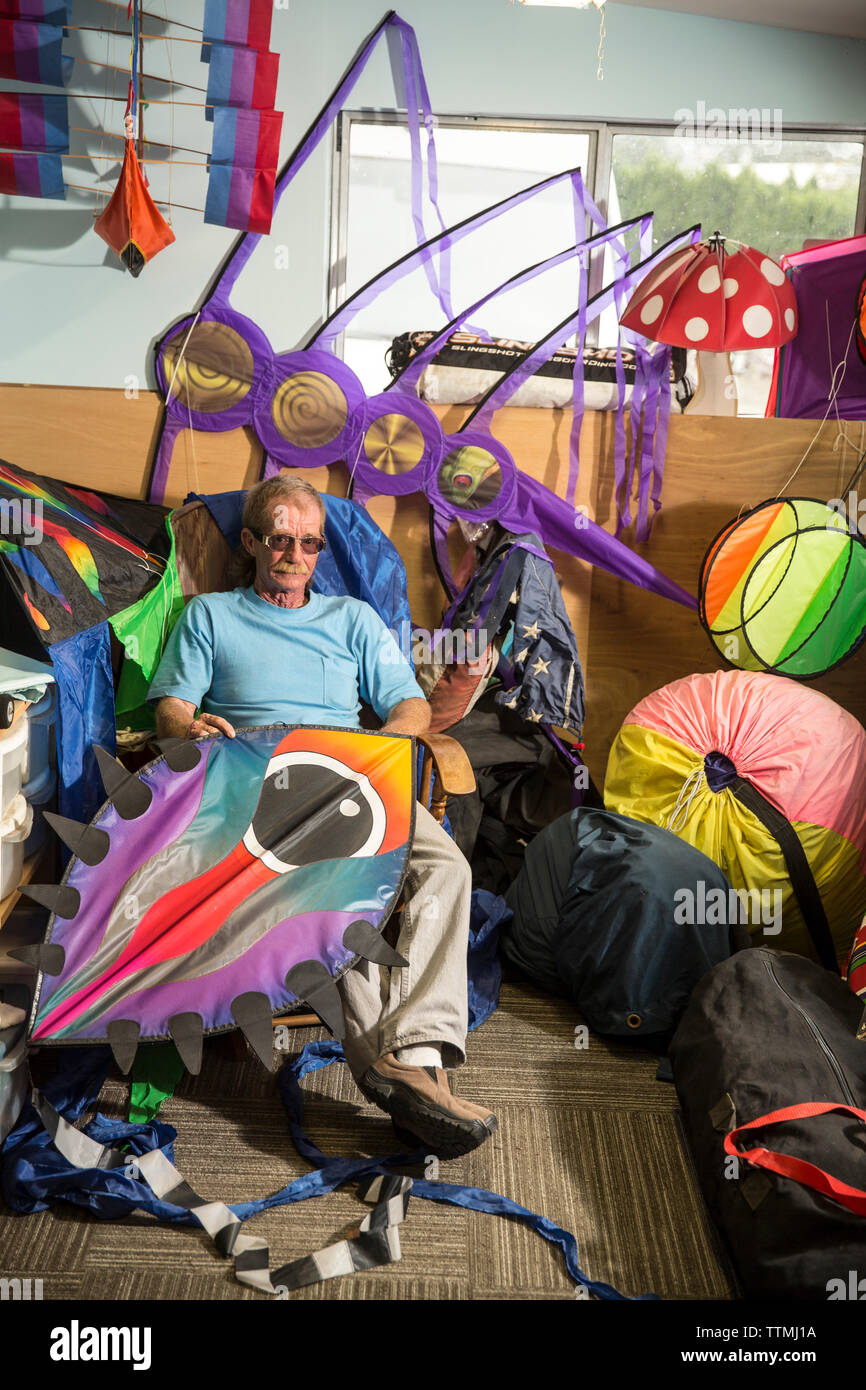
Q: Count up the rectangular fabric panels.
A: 8